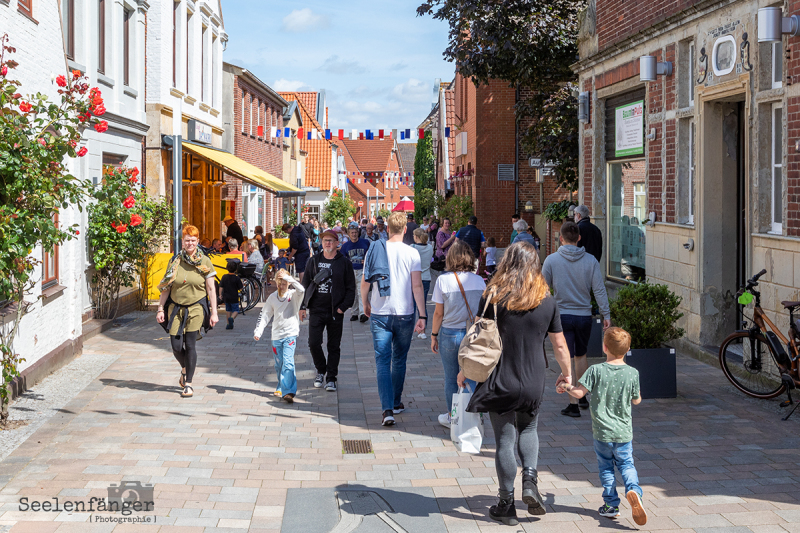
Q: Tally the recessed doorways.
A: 1